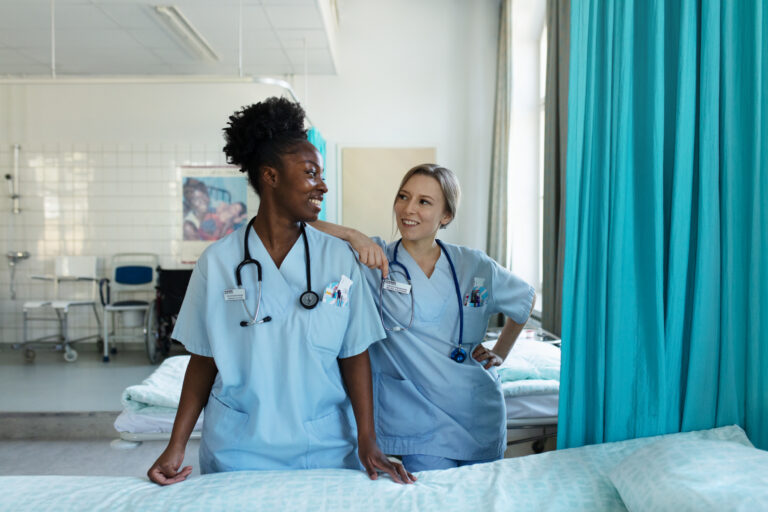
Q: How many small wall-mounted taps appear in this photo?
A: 1